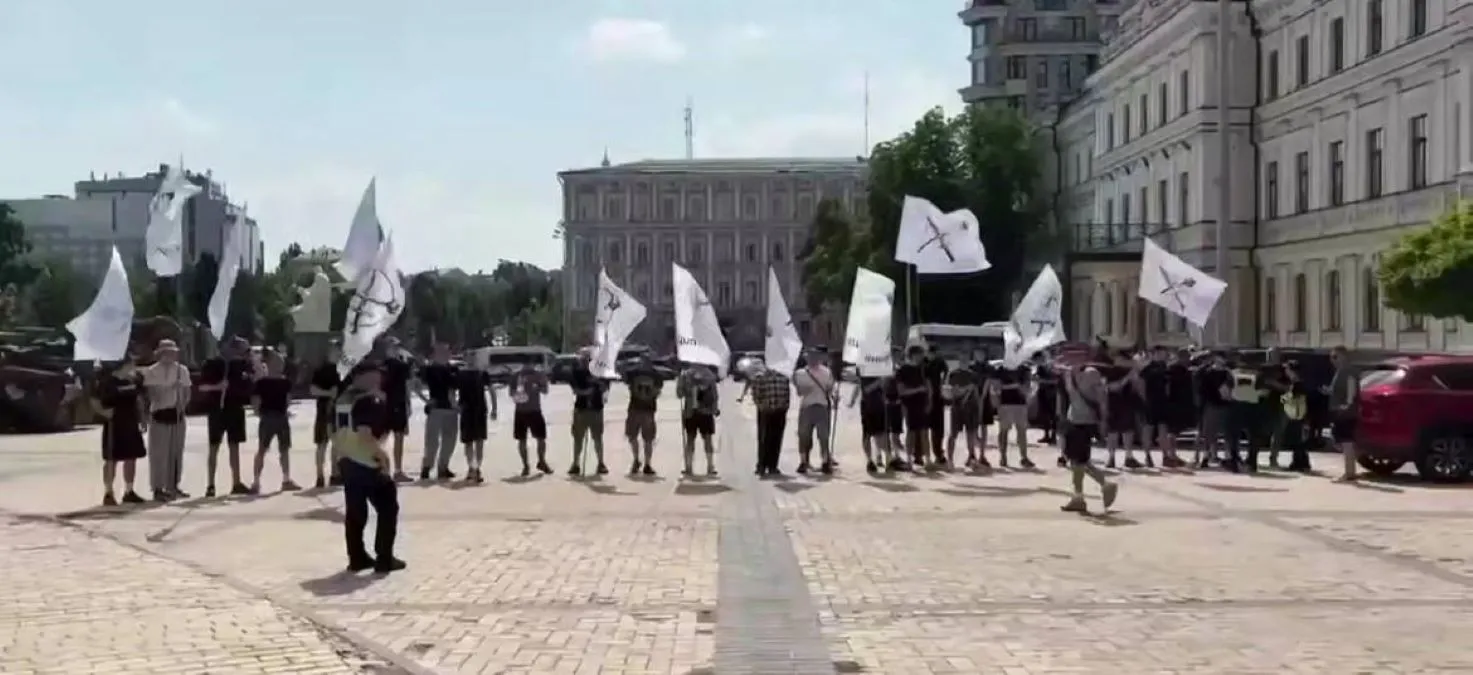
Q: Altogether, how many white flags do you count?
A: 12